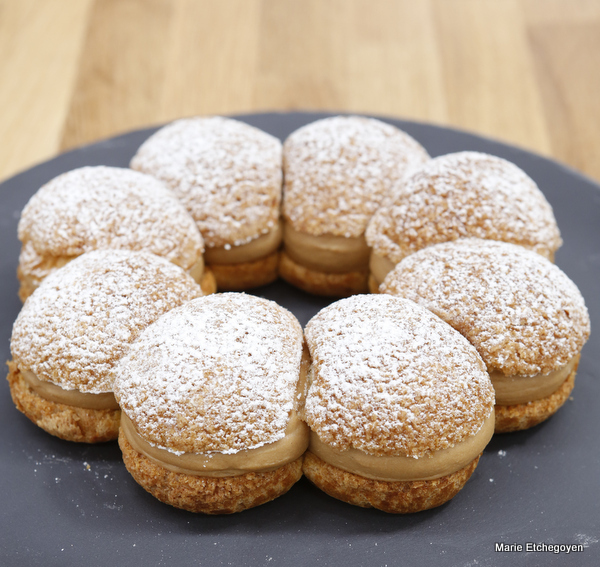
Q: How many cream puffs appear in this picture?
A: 8